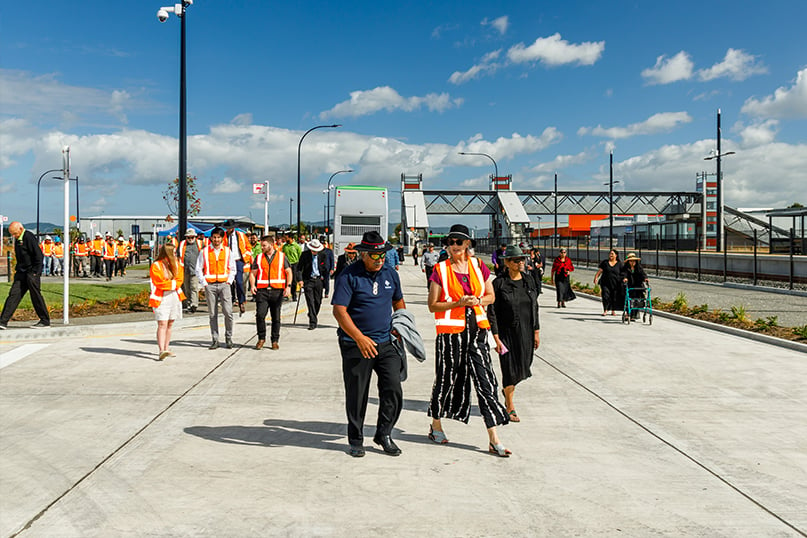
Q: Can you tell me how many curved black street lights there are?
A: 4